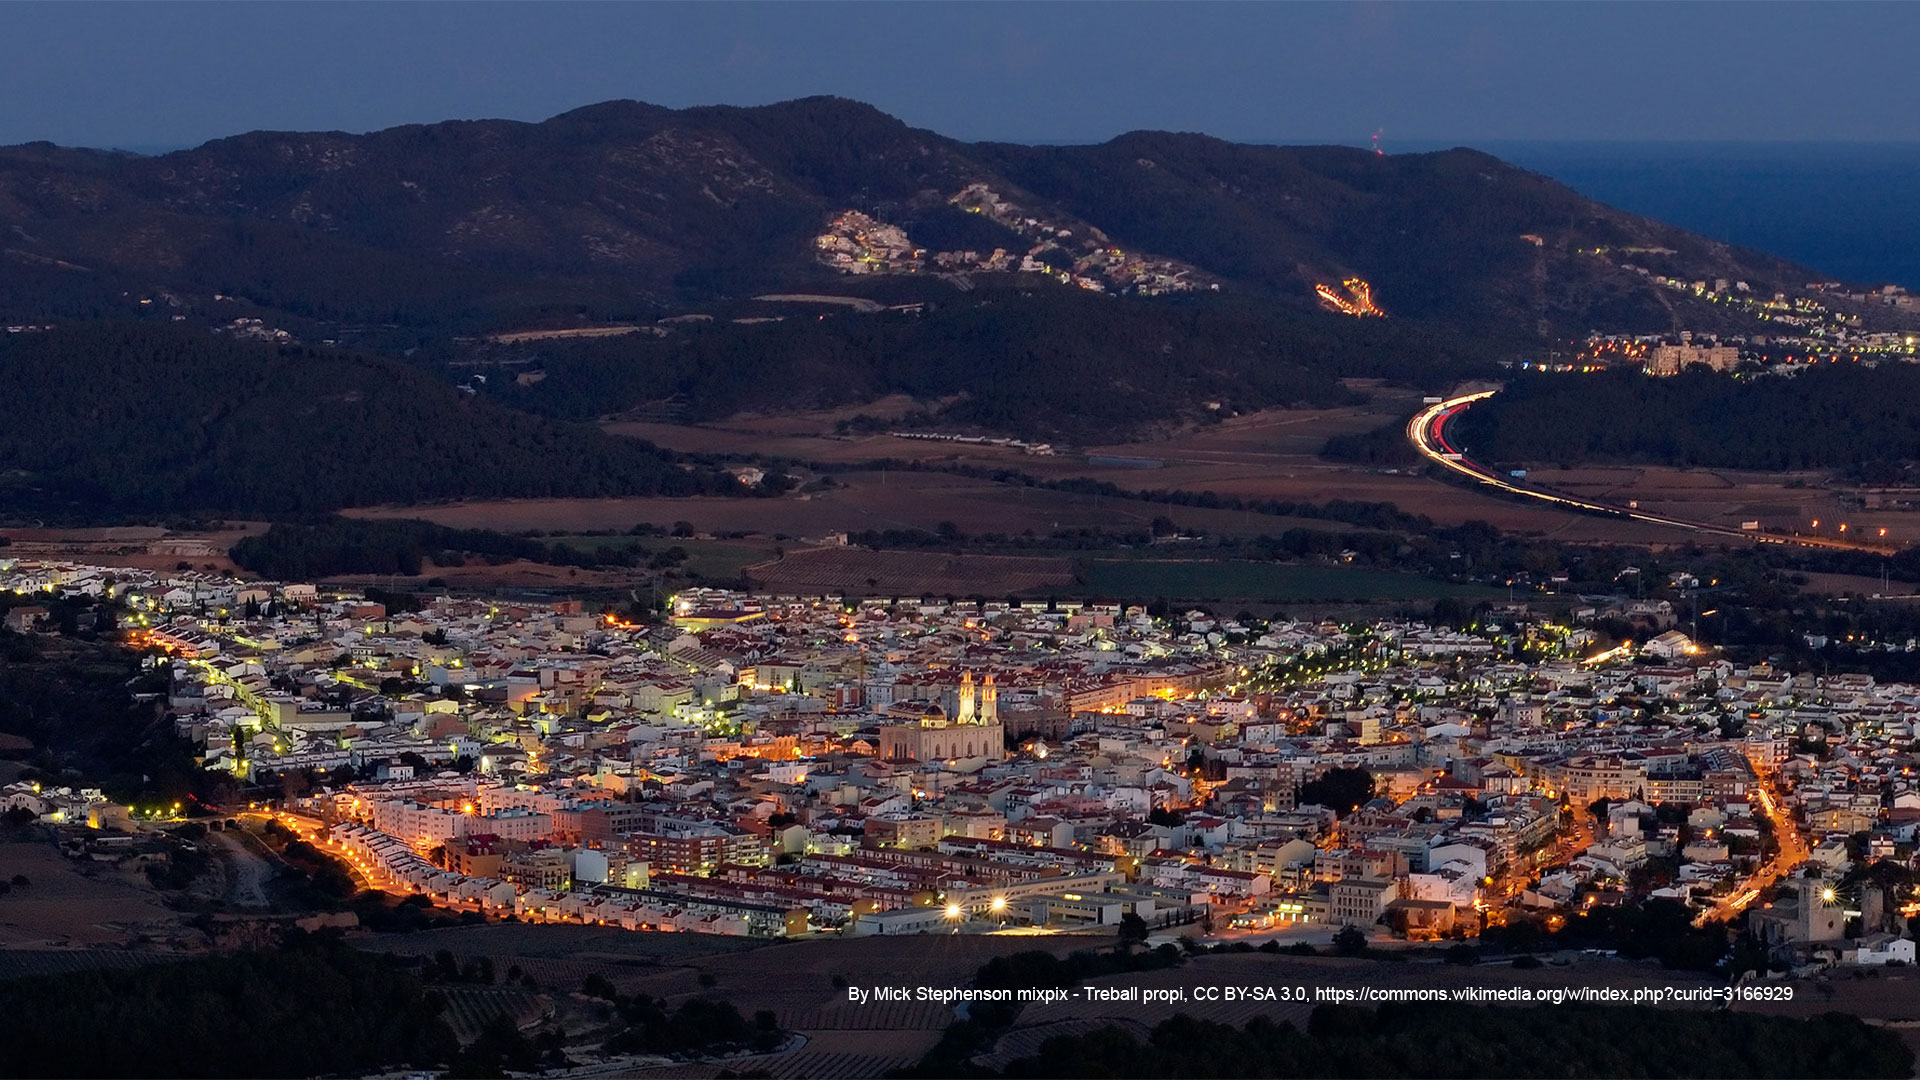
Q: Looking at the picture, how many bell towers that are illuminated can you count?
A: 2